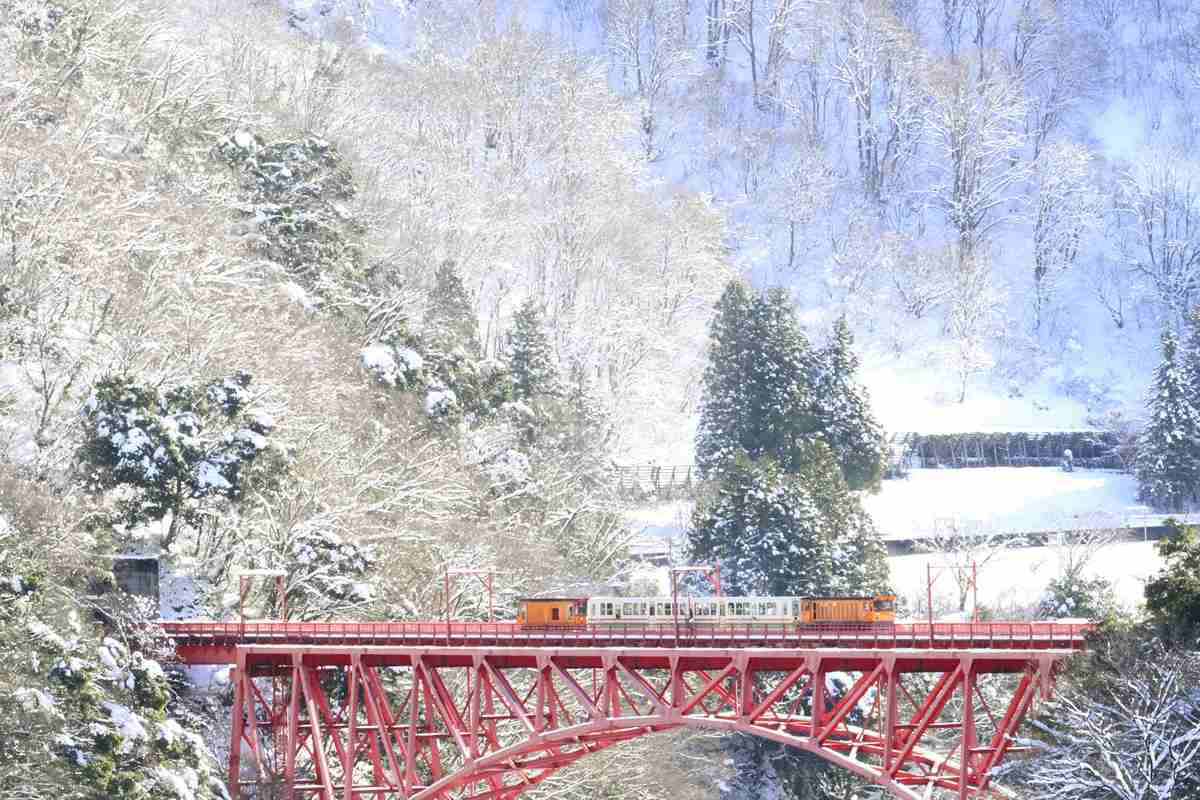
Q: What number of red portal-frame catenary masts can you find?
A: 4